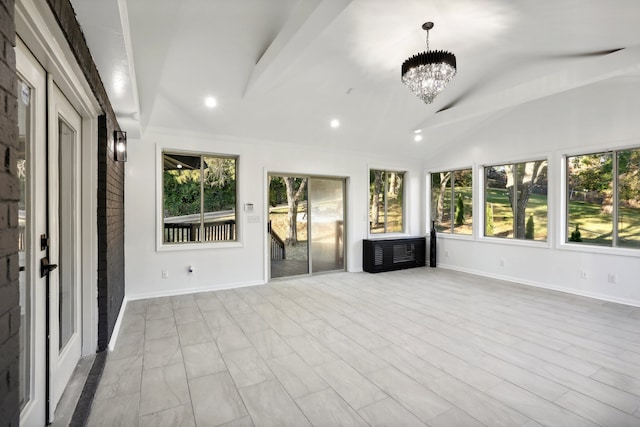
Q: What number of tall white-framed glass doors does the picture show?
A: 2